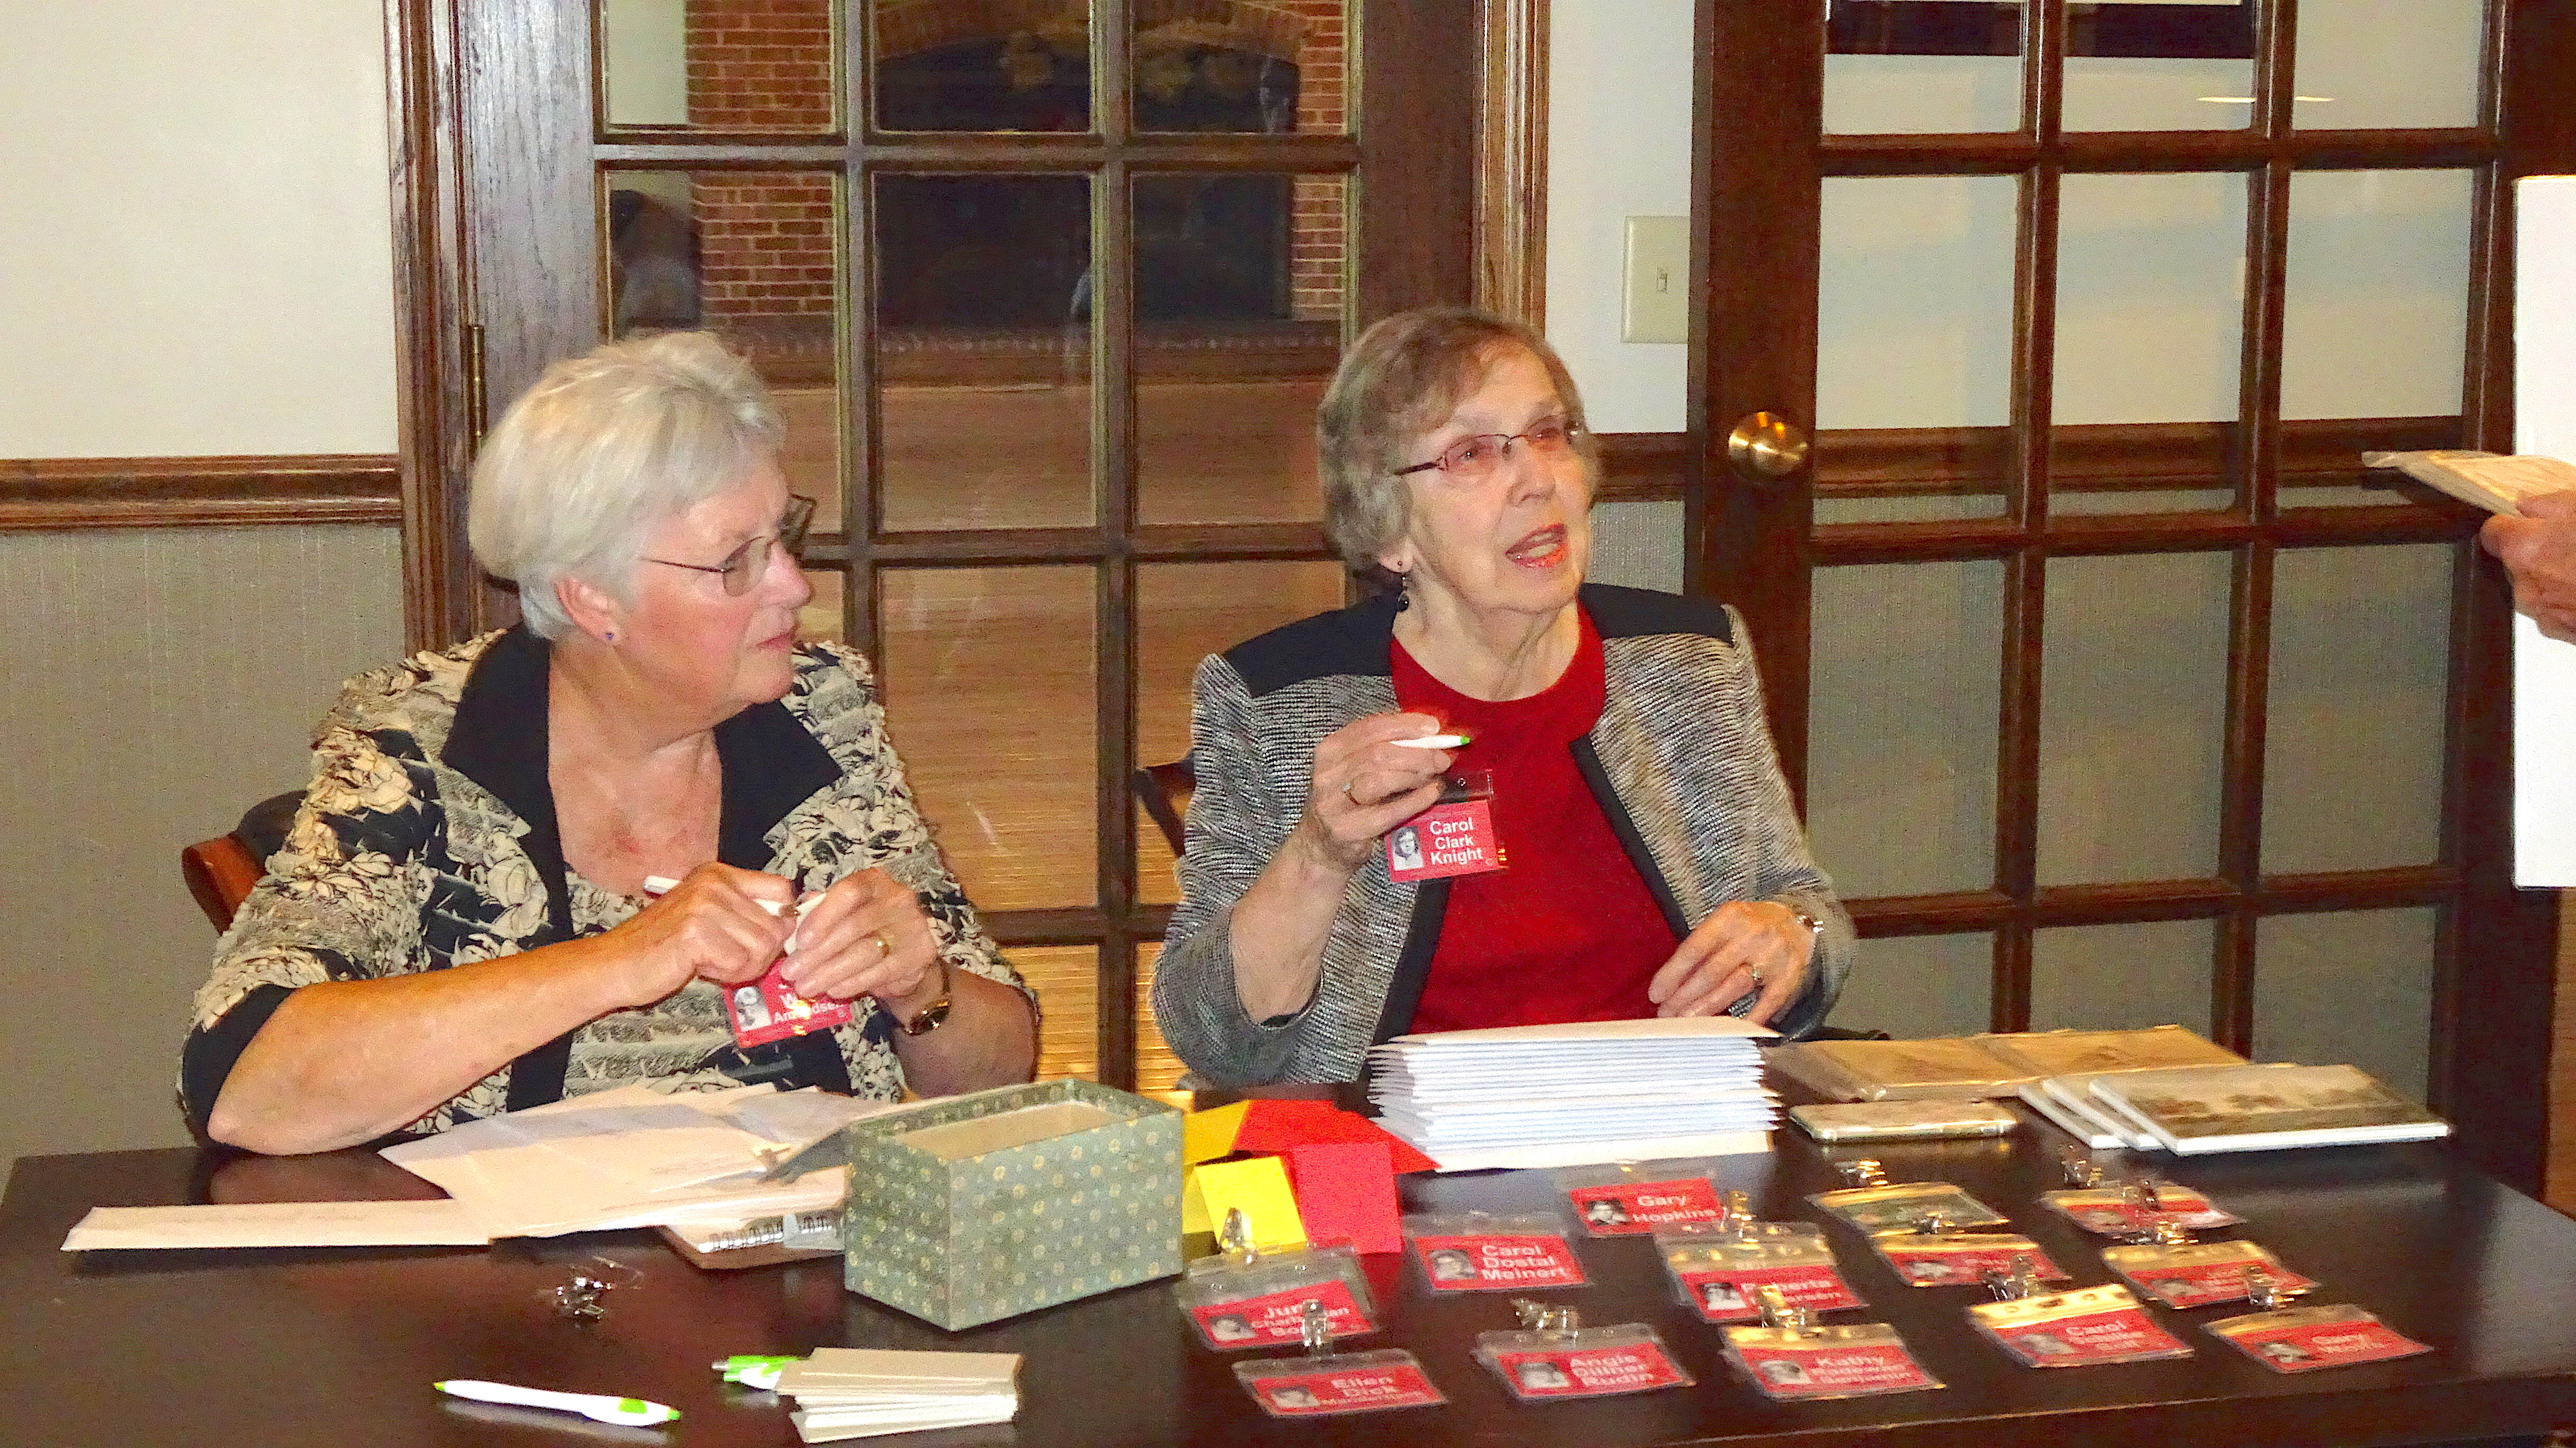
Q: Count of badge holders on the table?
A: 13